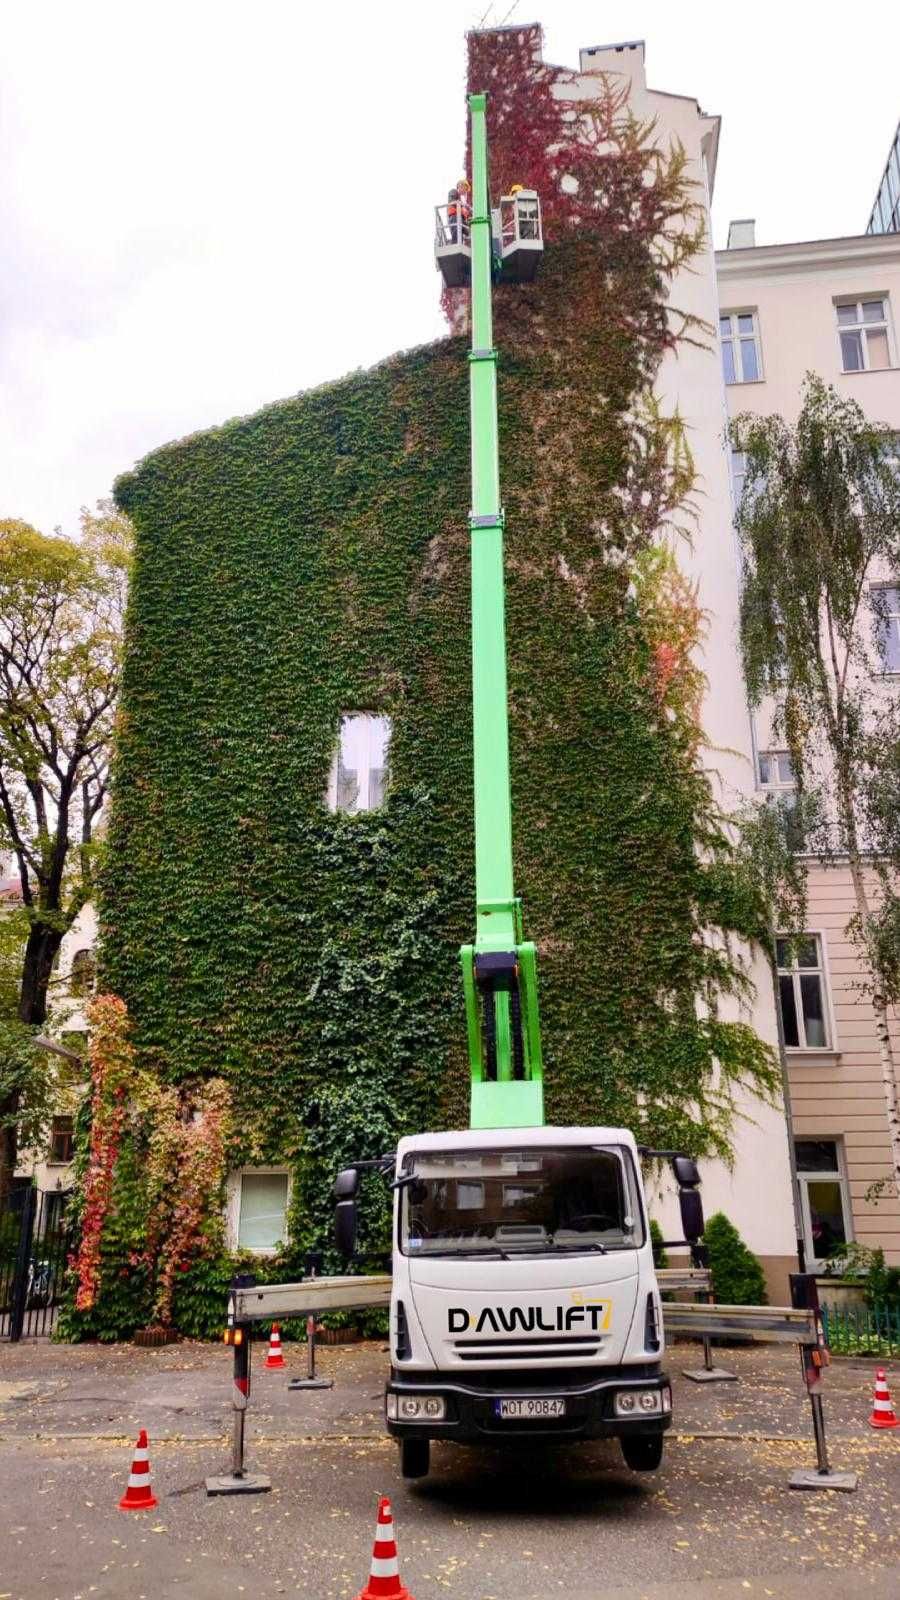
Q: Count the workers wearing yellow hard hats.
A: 2